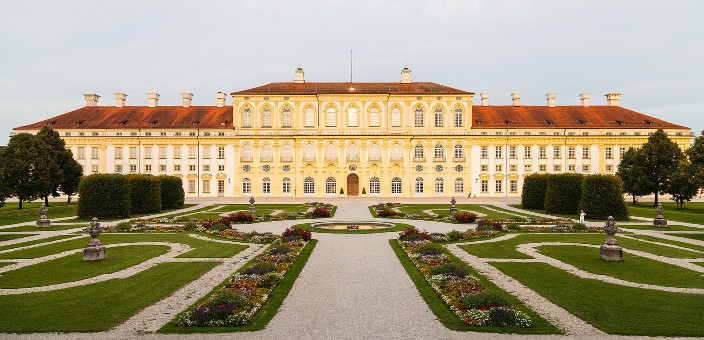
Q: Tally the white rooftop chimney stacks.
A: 12